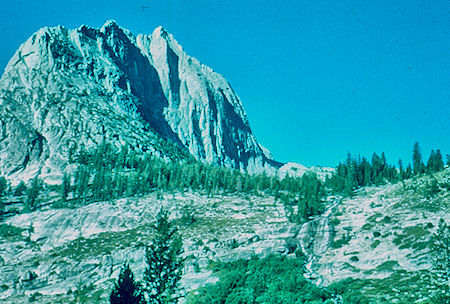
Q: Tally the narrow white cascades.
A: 1